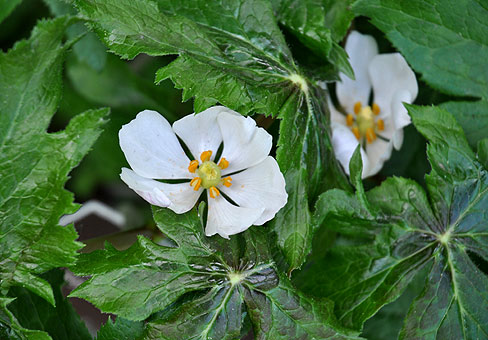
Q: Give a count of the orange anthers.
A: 12